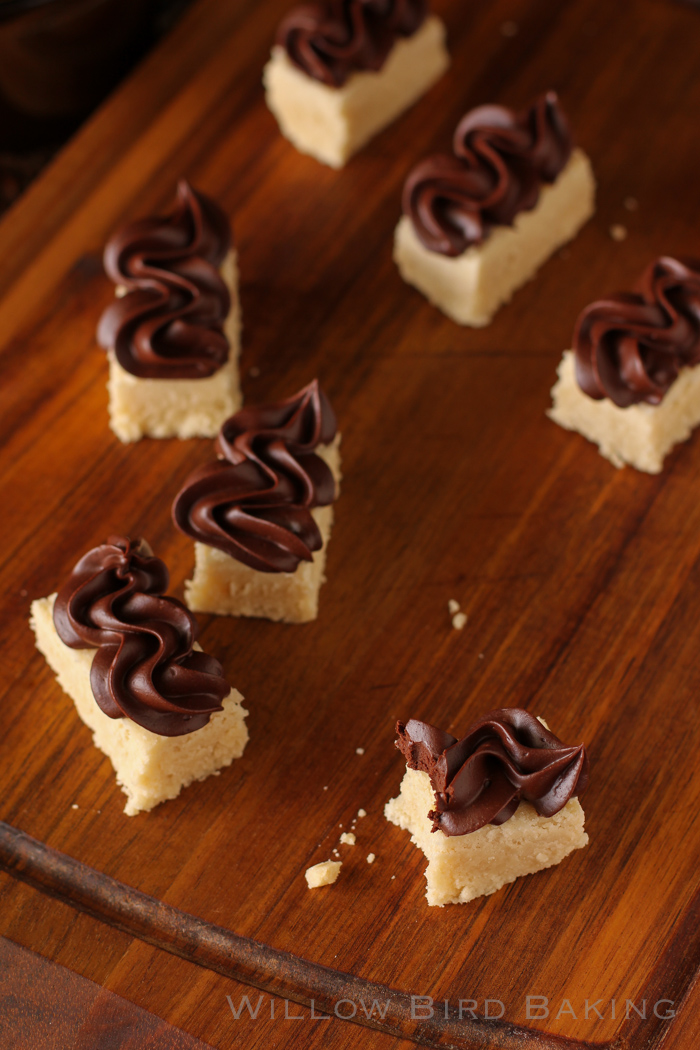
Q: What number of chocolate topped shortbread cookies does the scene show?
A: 7